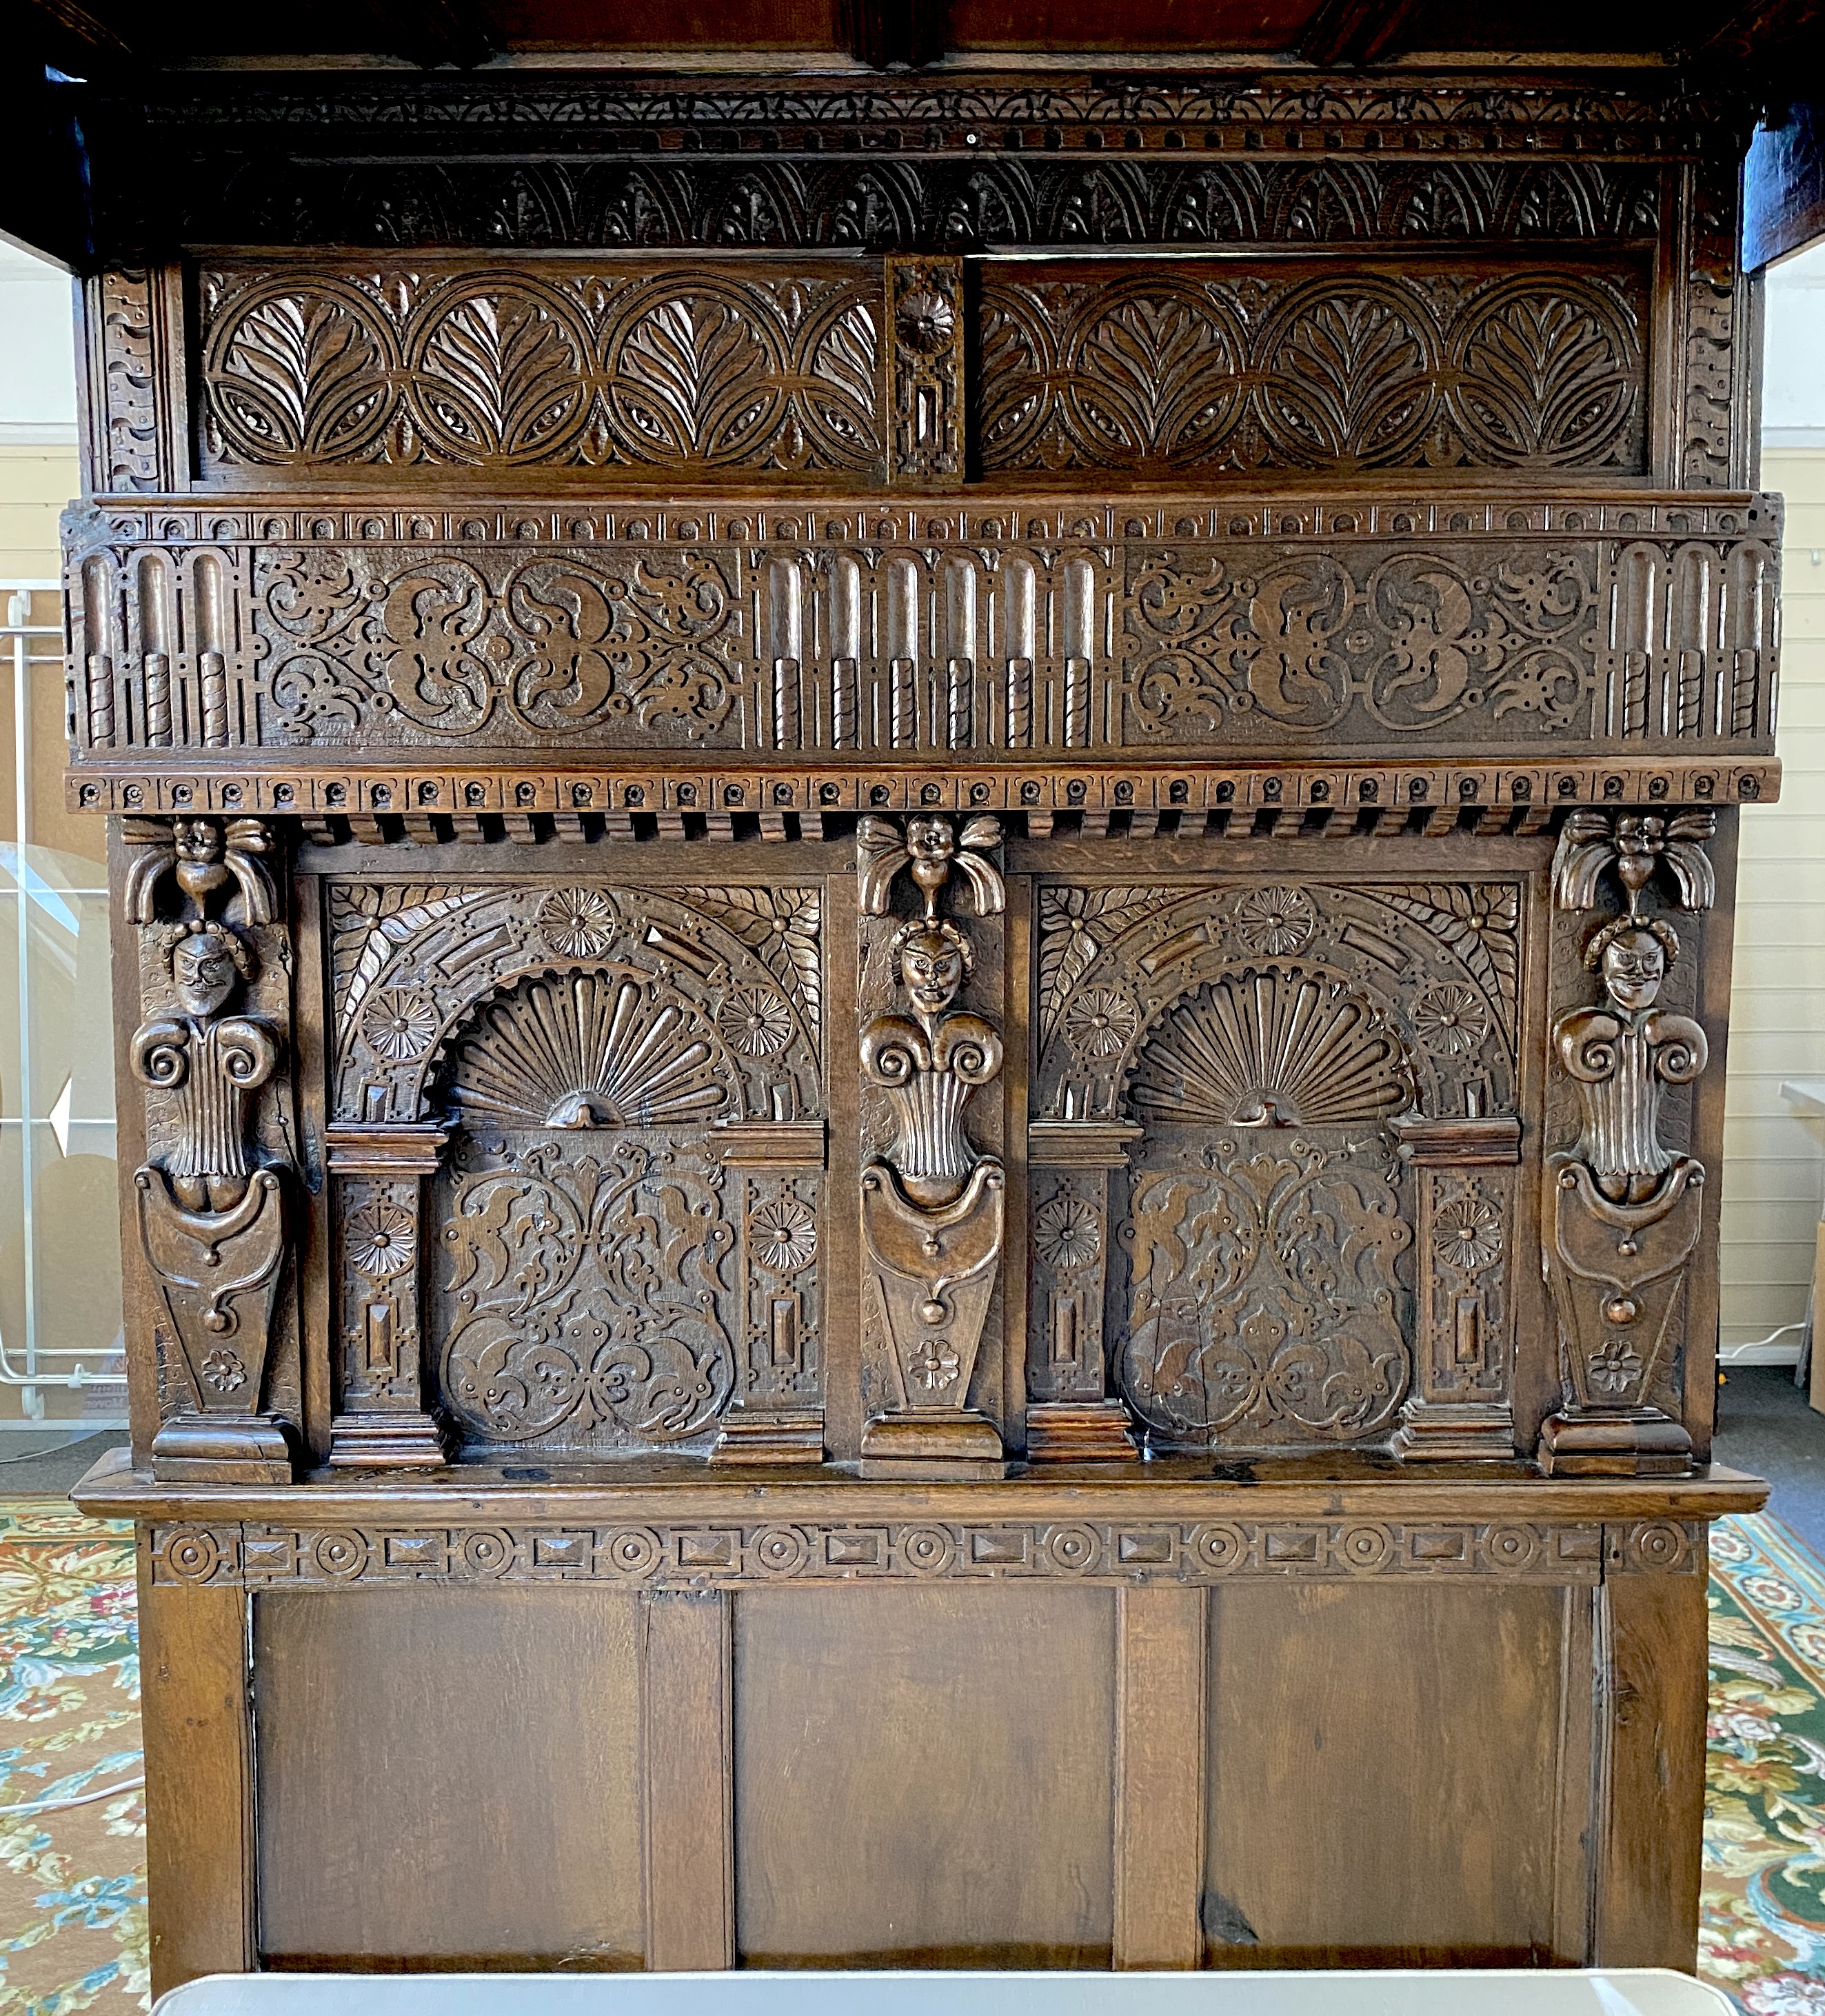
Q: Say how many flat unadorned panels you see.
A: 3